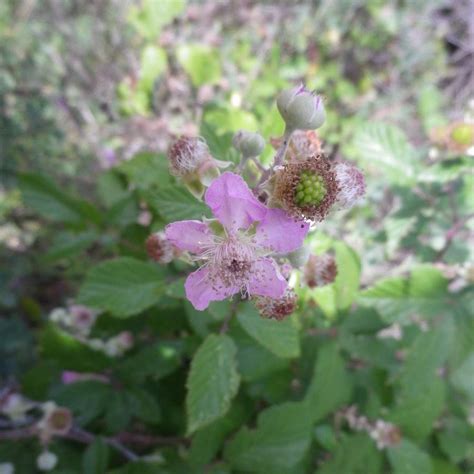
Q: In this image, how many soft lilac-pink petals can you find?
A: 5